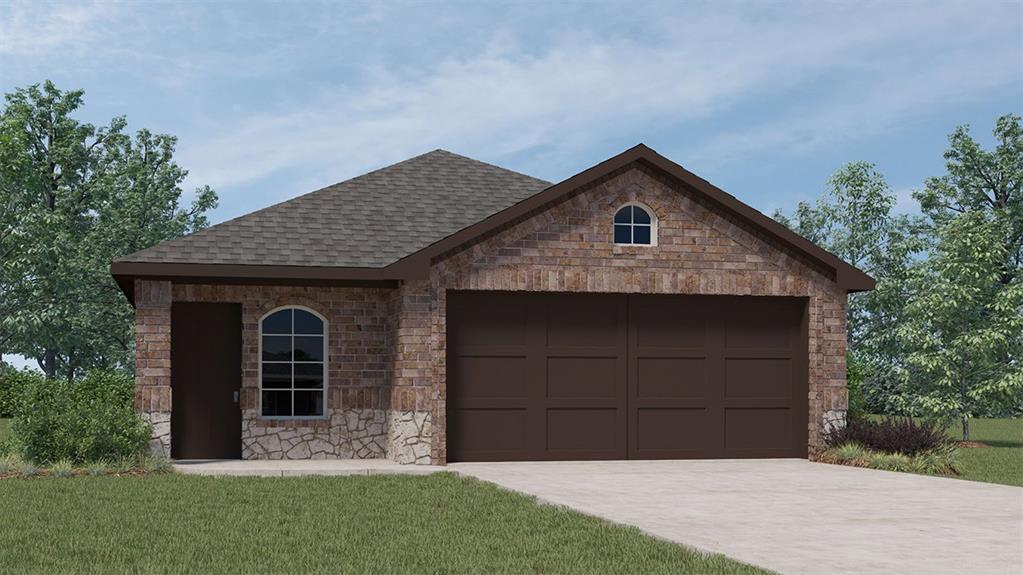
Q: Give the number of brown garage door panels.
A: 12